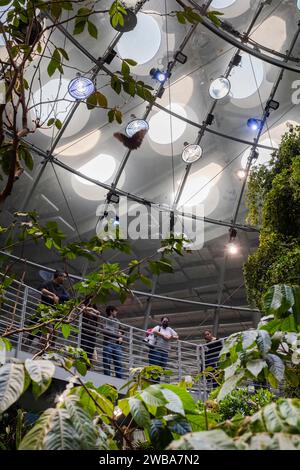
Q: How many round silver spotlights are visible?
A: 4